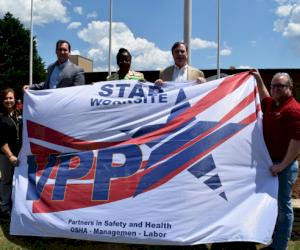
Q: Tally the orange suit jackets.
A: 0